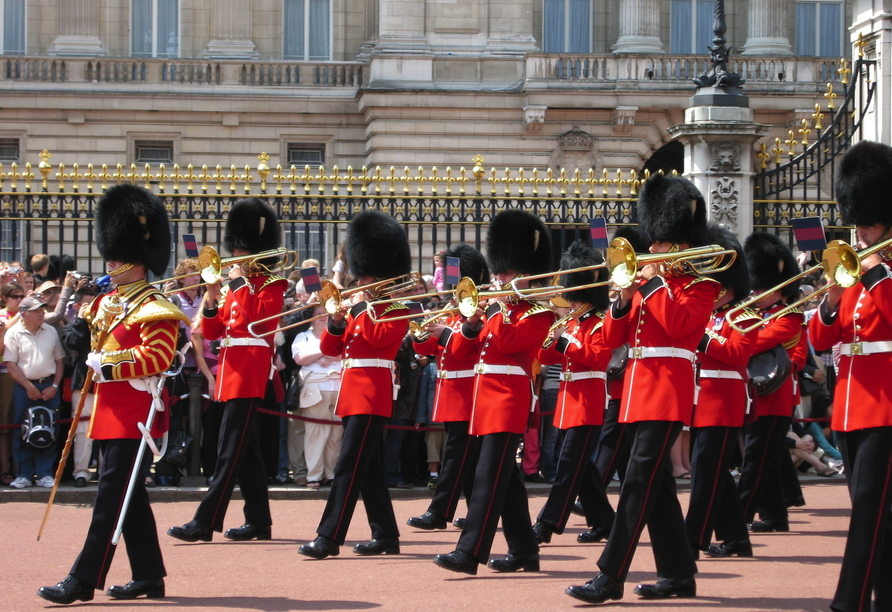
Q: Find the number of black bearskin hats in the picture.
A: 11